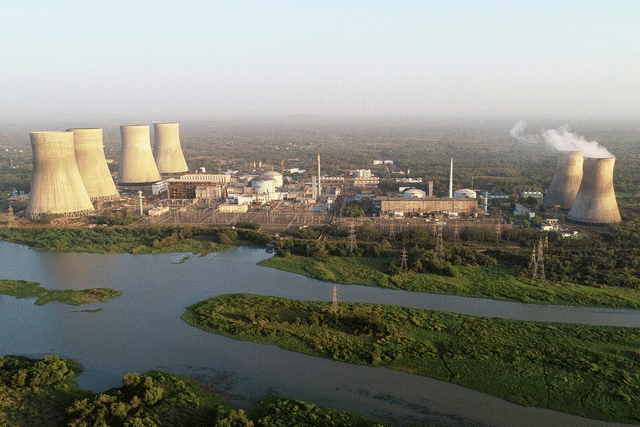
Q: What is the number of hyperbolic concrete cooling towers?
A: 6